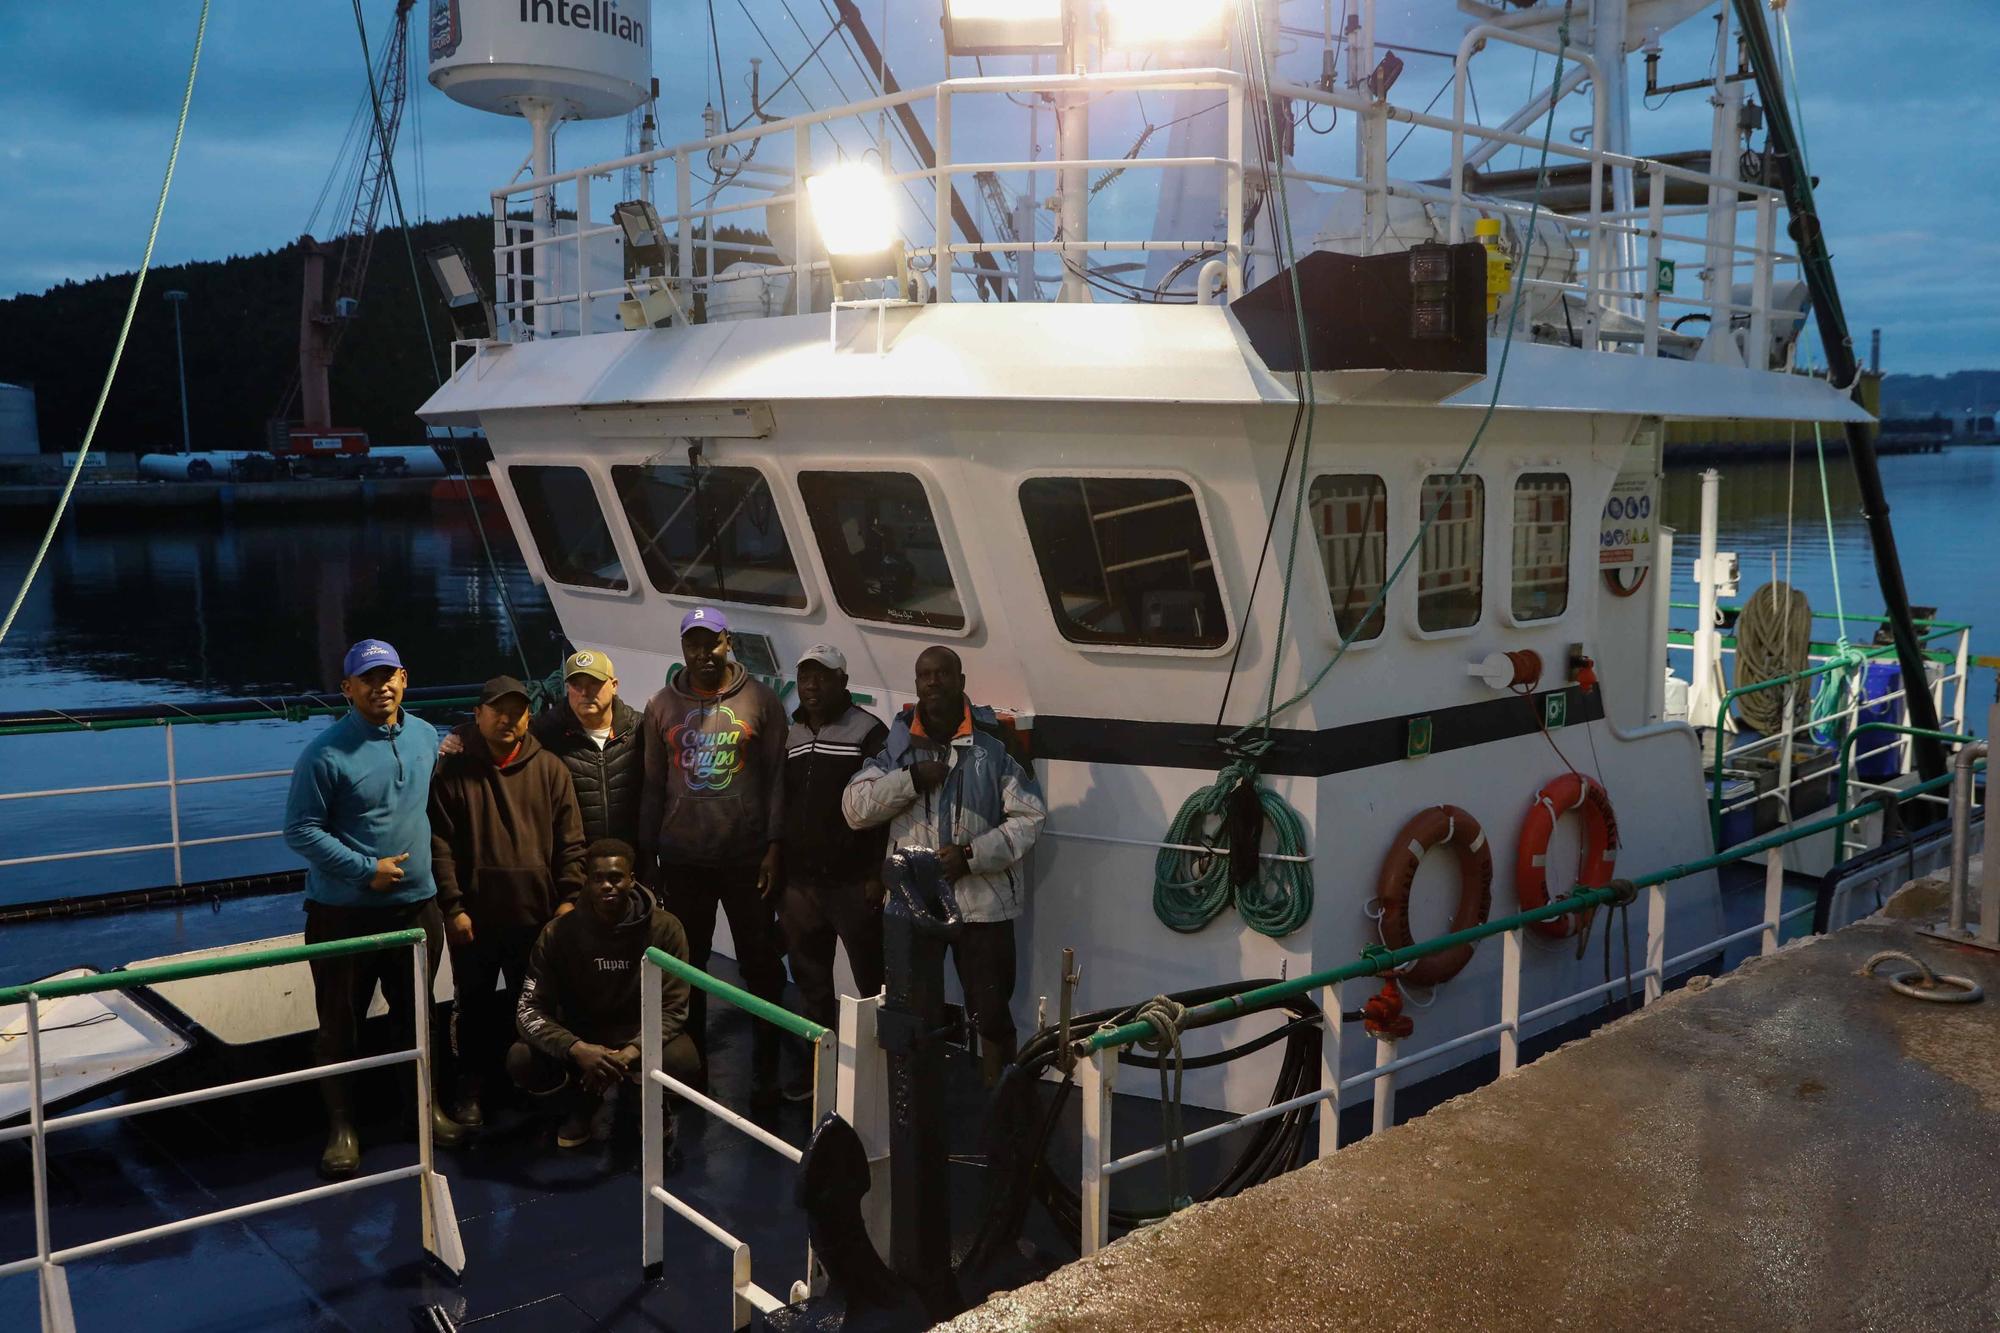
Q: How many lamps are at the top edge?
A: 2